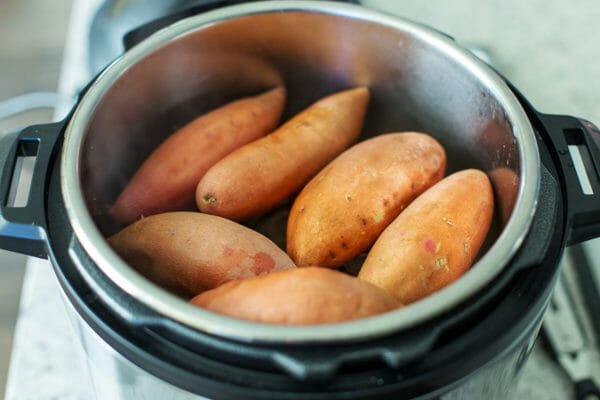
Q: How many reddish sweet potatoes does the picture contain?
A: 6